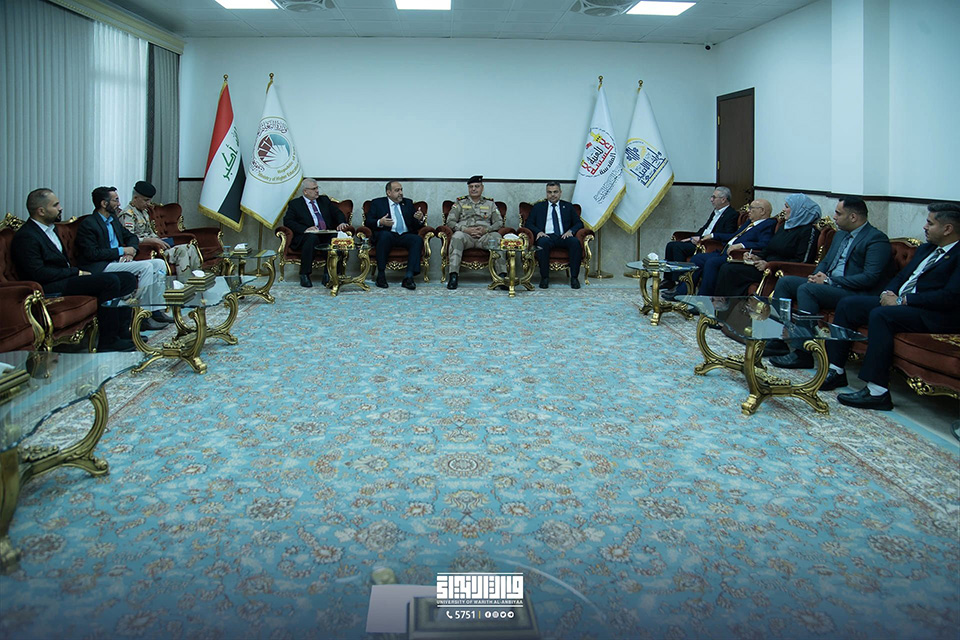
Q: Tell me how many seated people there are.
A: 12